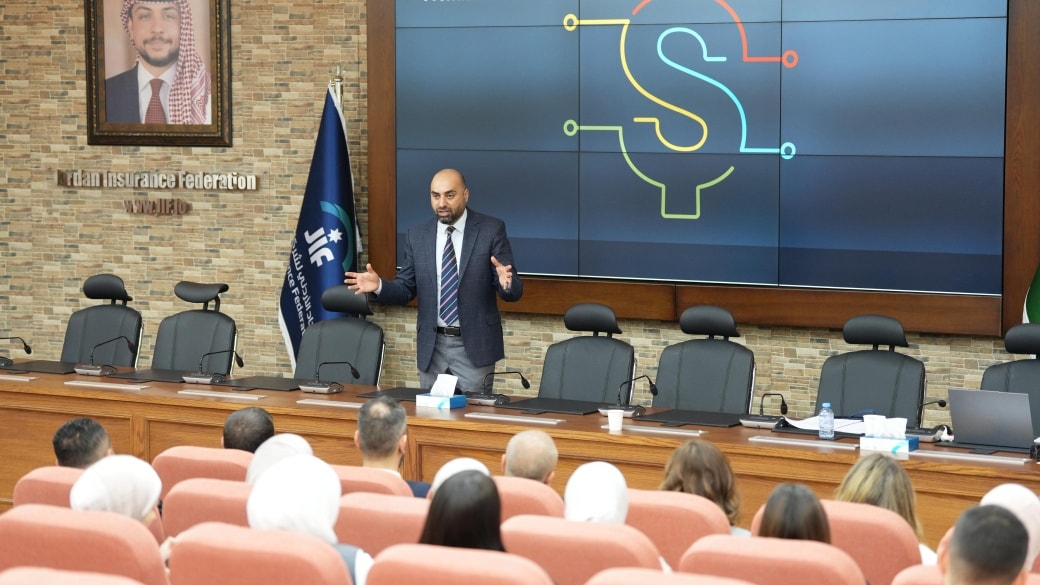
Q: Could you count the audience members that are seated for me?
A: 15